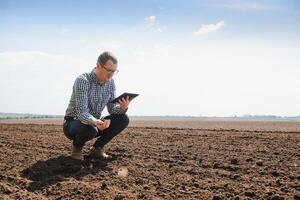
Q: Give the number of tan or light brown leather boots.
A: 2